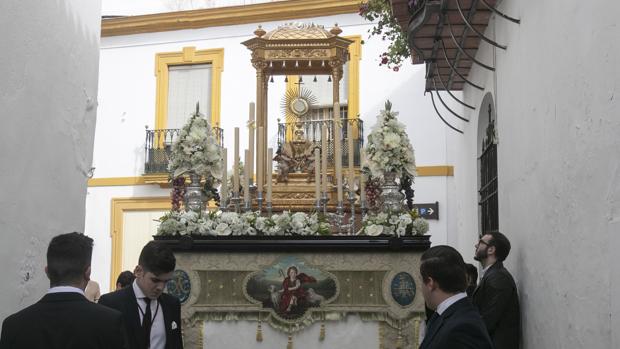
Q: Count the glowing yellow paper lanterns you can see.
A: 0